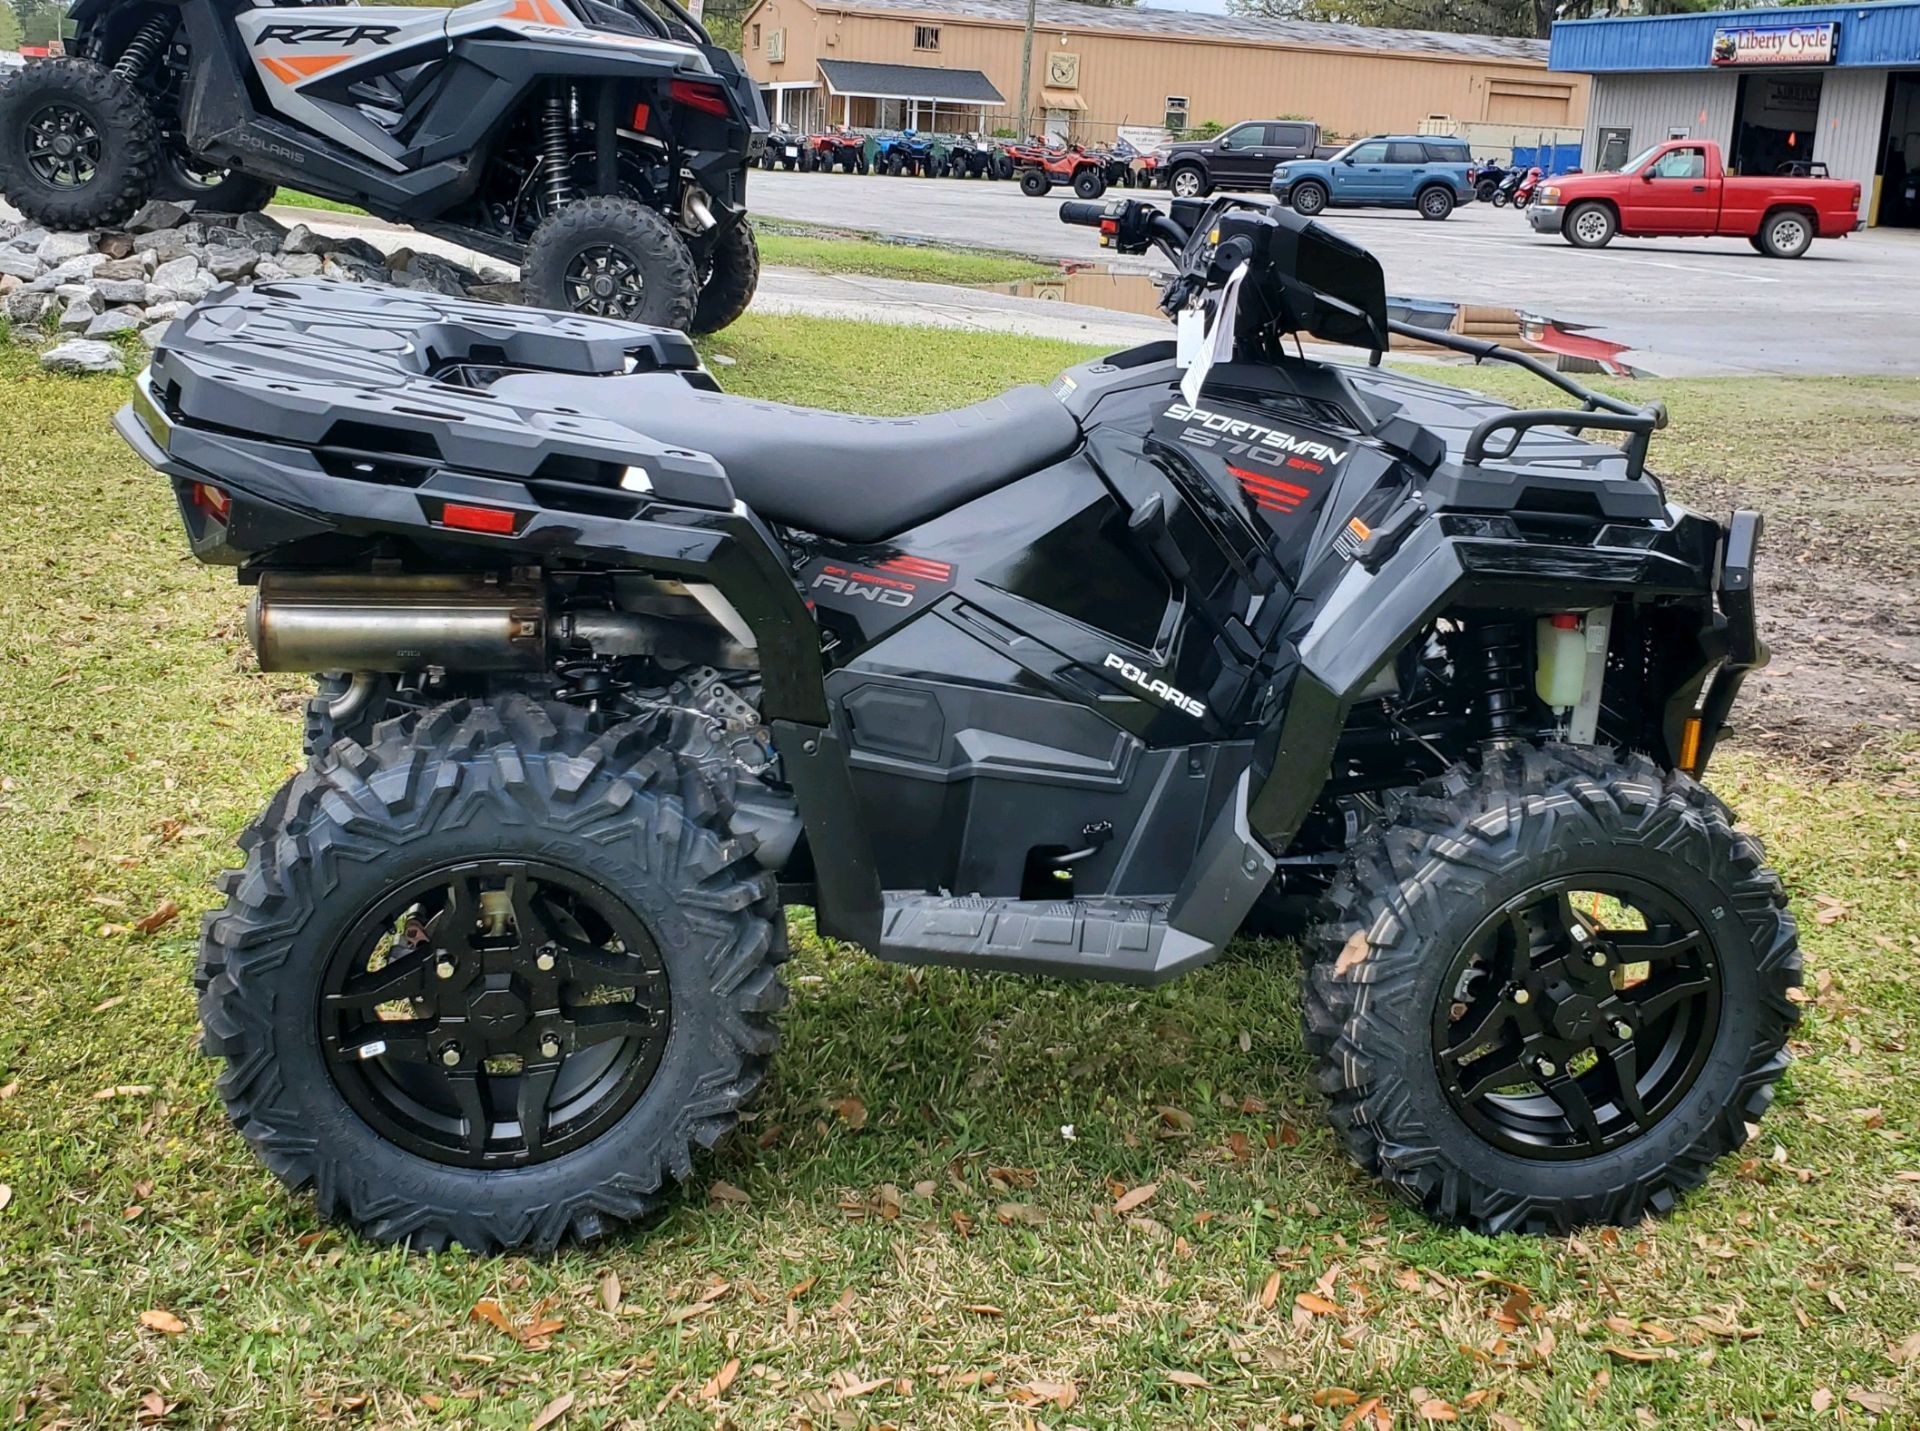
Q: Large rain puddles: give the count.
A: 1